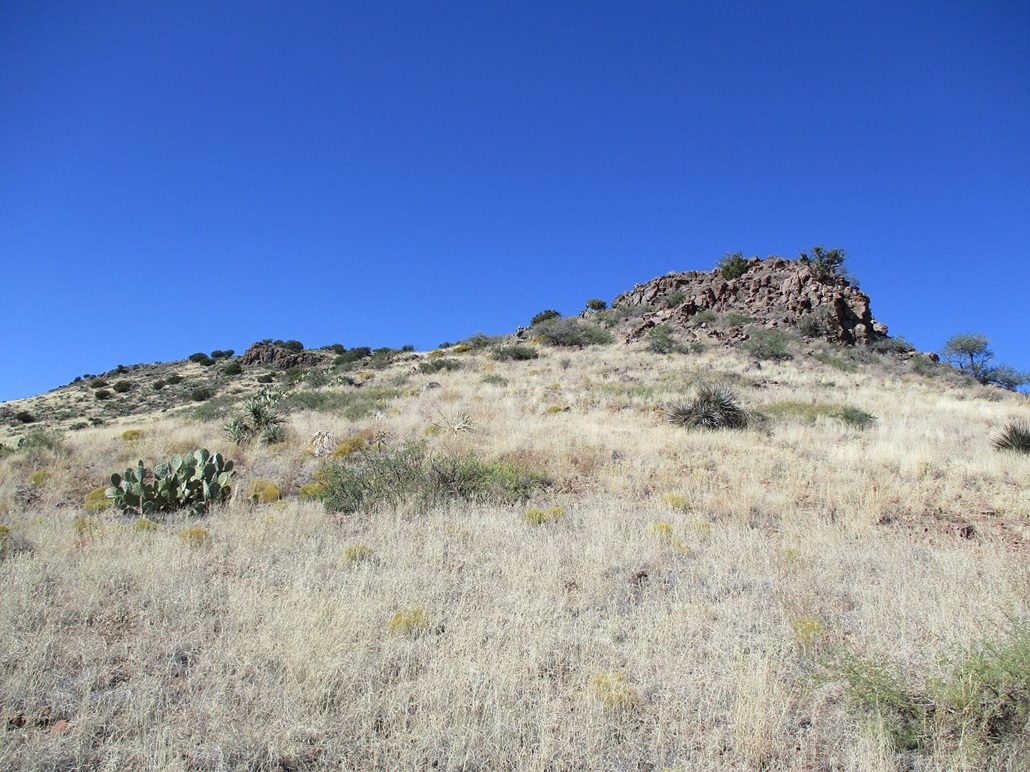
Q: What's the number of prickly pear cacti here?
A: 1